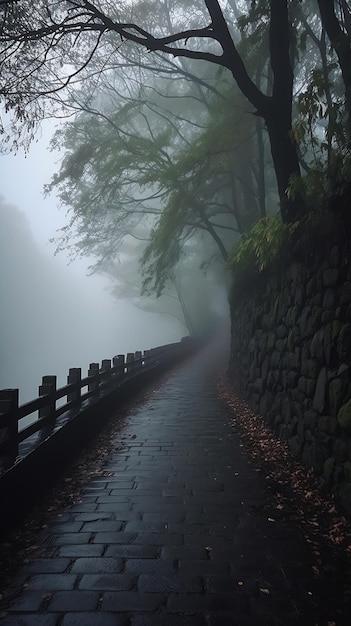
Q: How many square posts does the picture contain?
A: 9